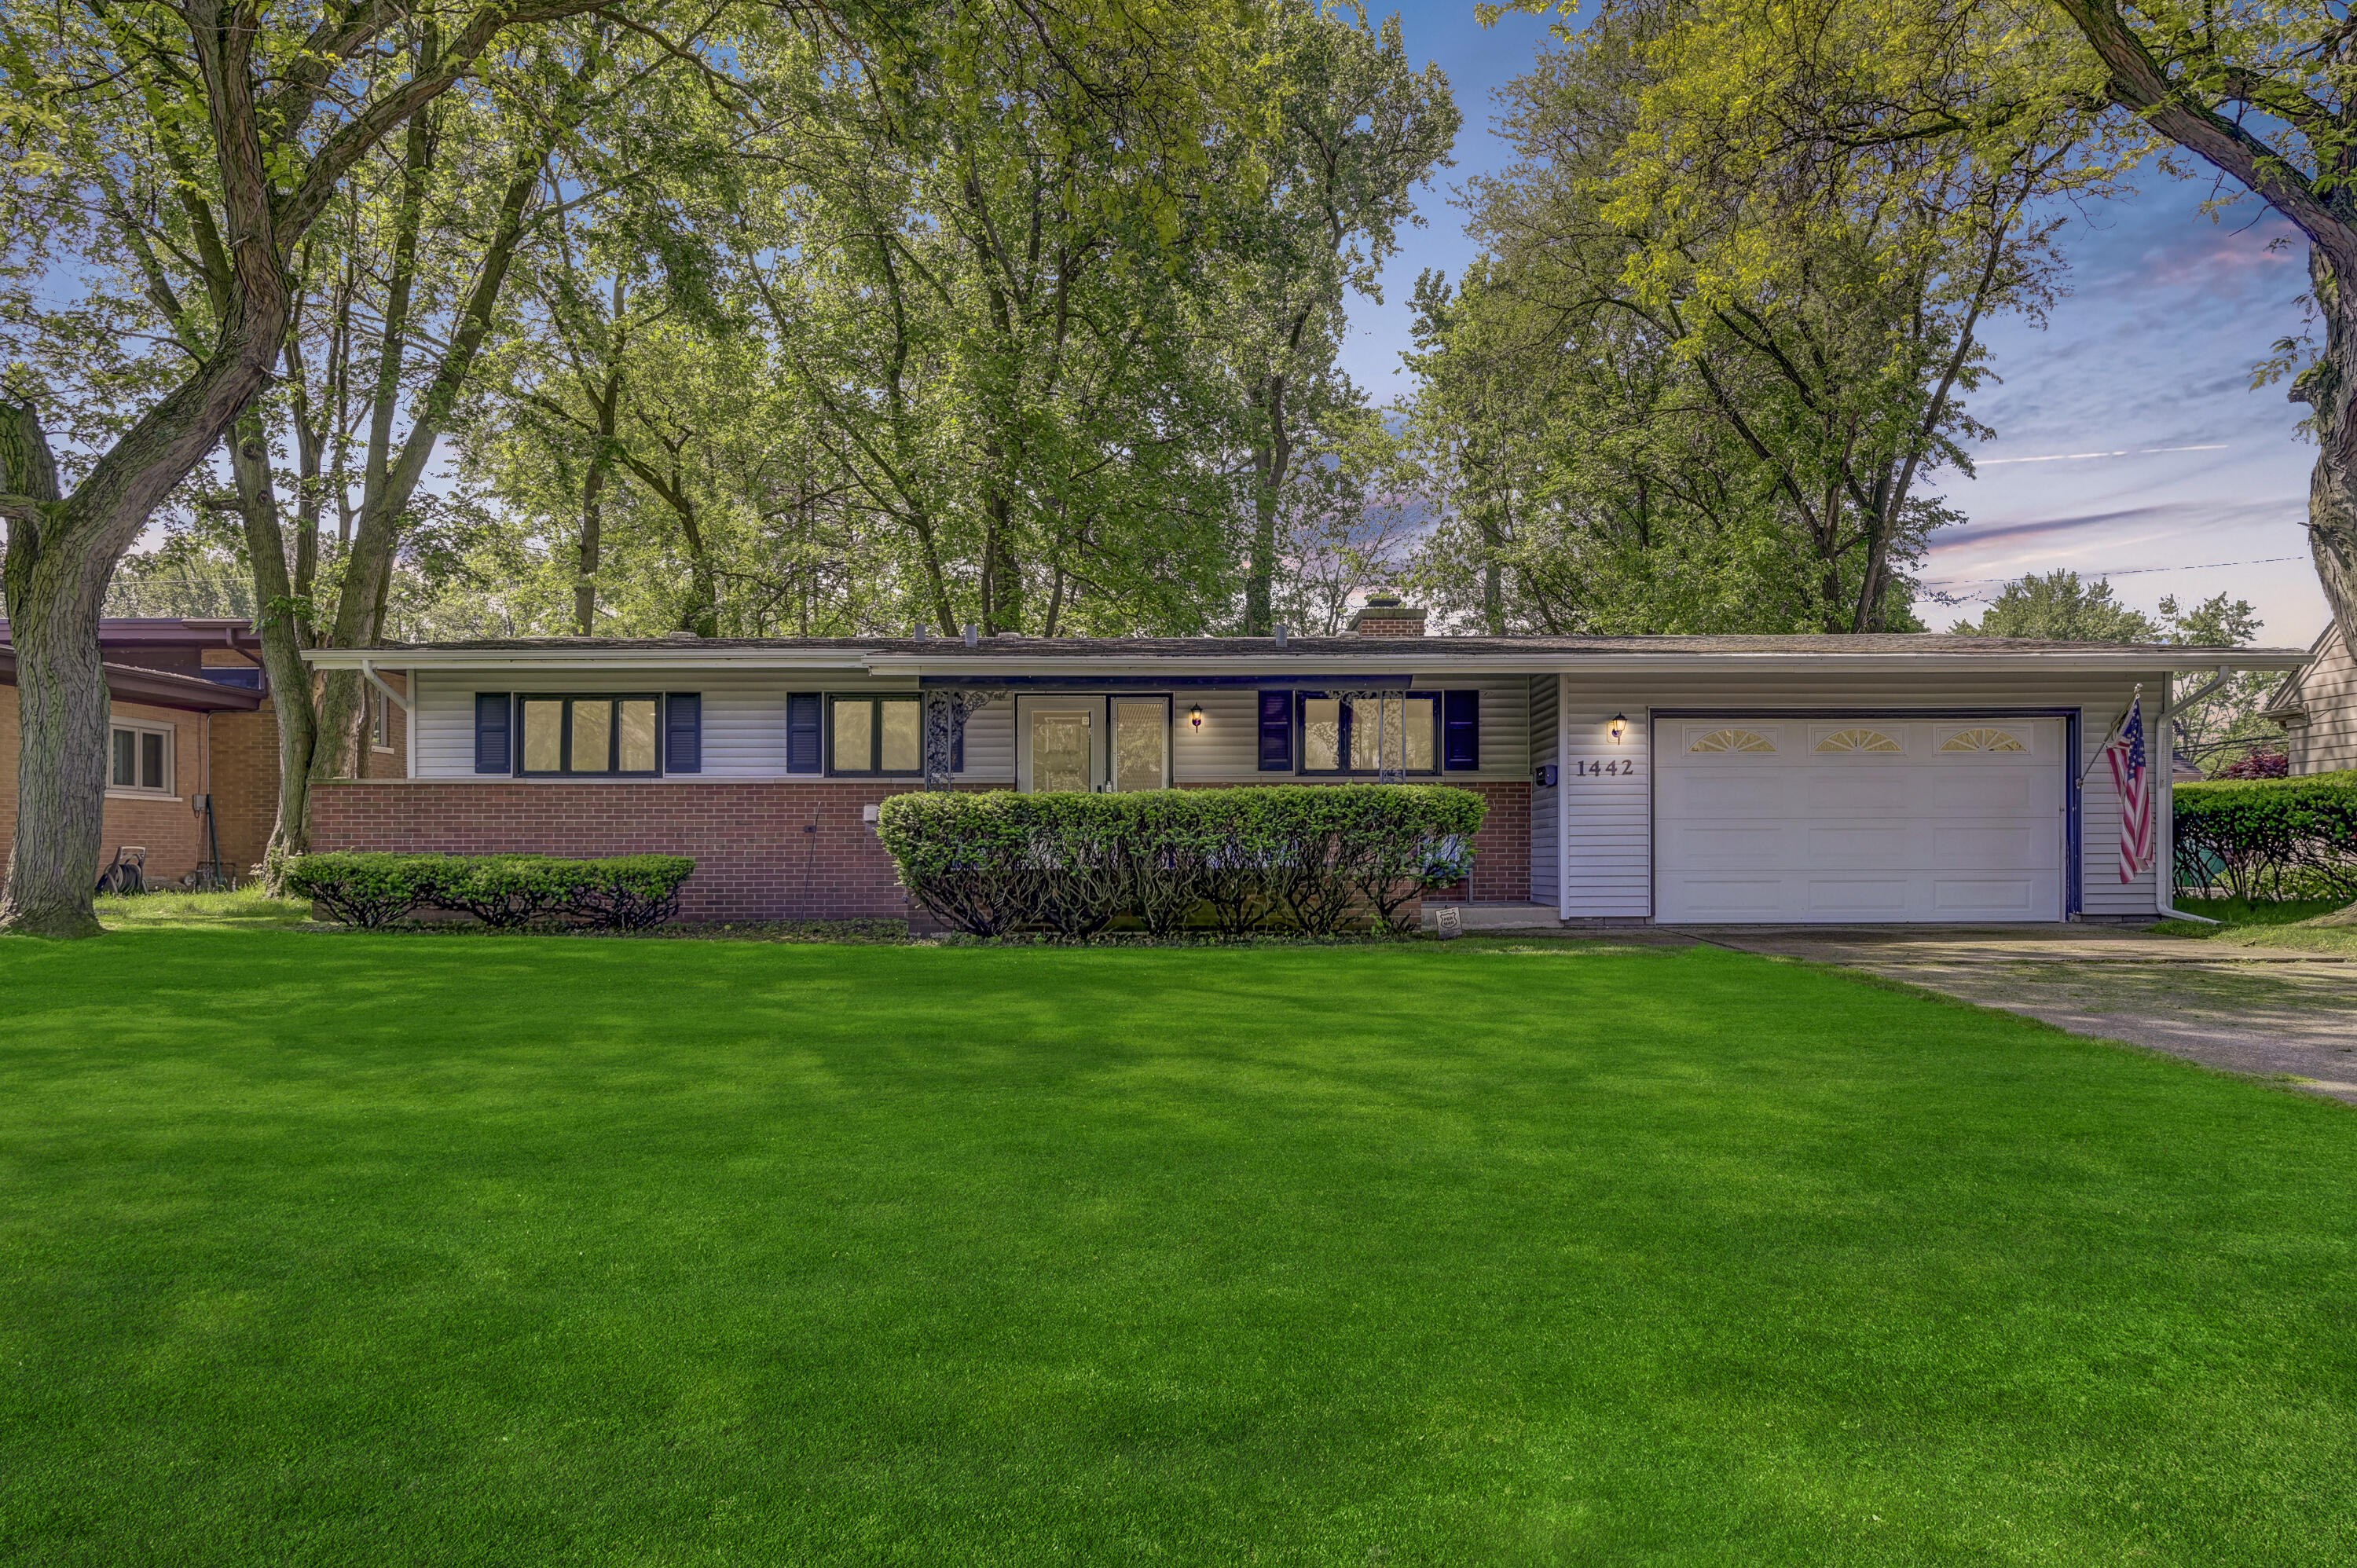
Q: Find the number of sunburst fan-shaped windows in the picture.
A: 3